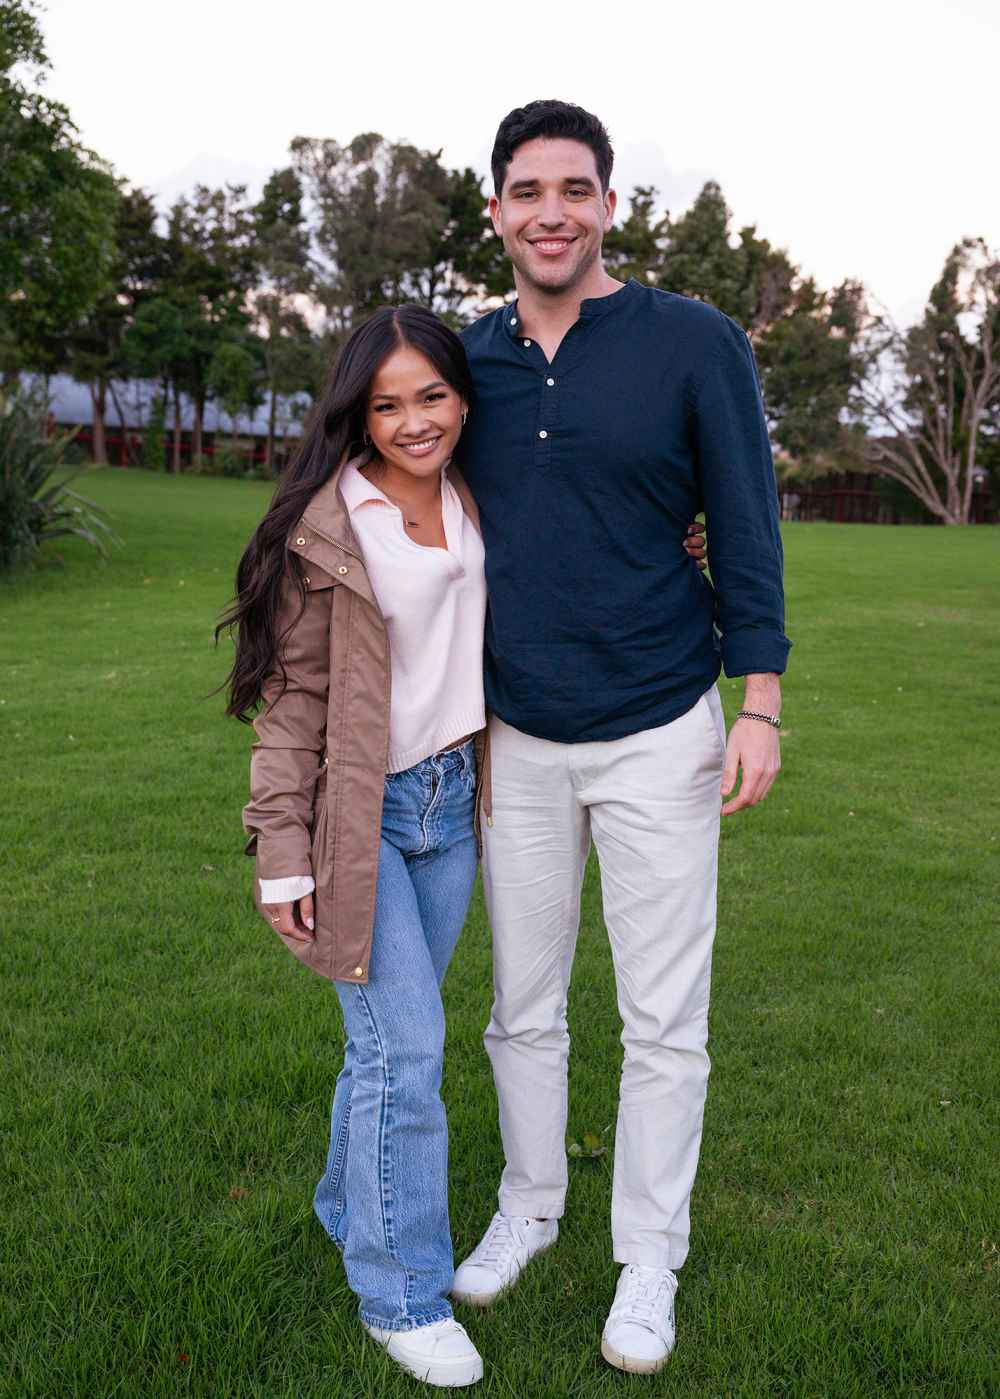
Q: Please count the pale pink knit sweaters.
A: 1